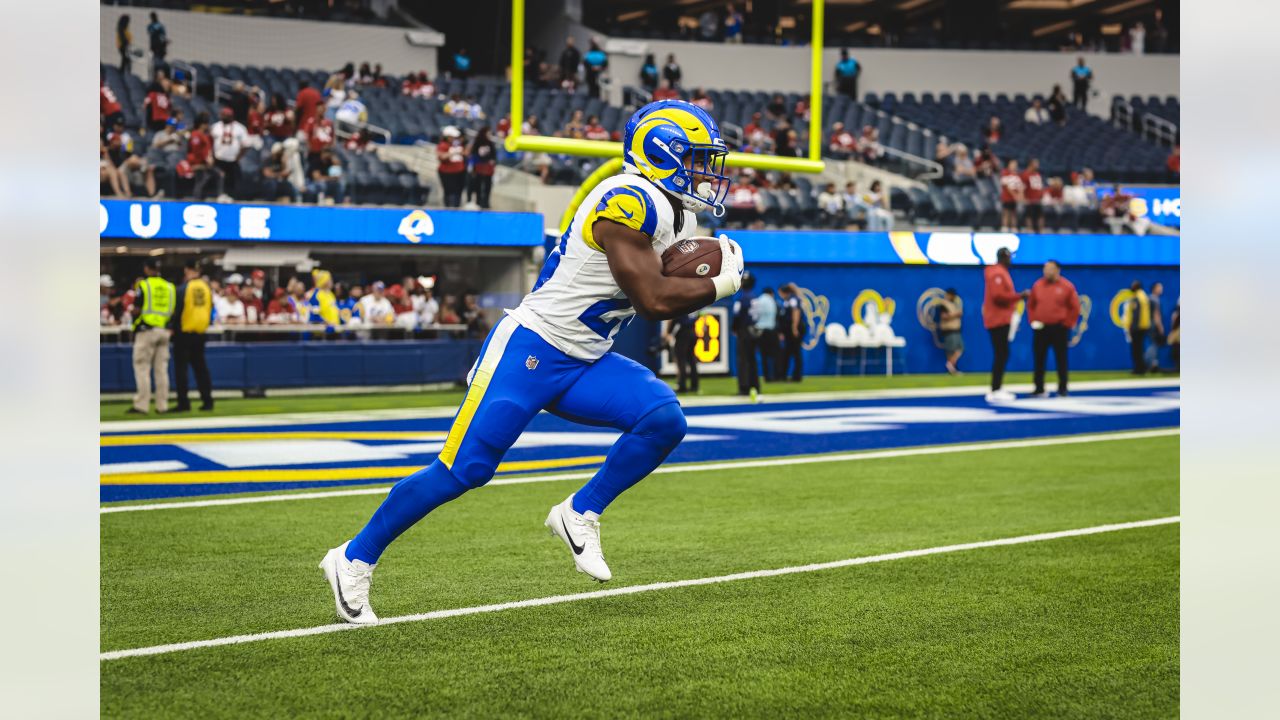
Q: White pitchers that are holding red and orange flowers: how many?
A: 0